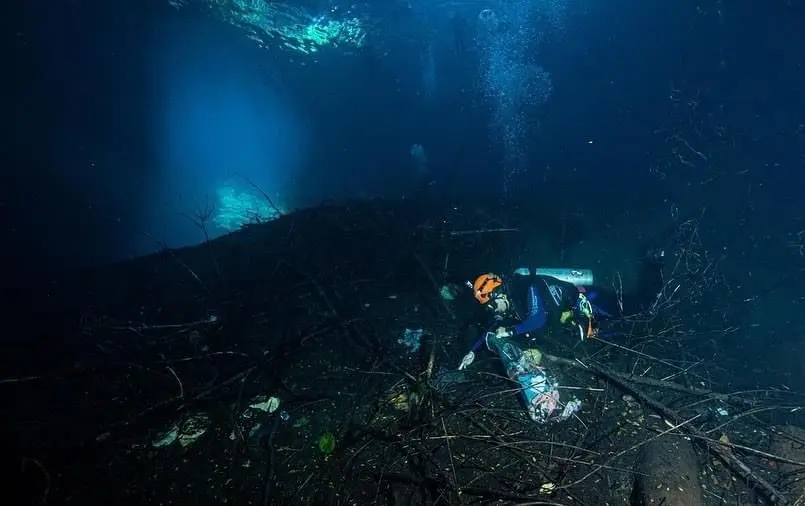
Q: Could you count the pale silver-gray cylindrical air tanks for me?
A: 1